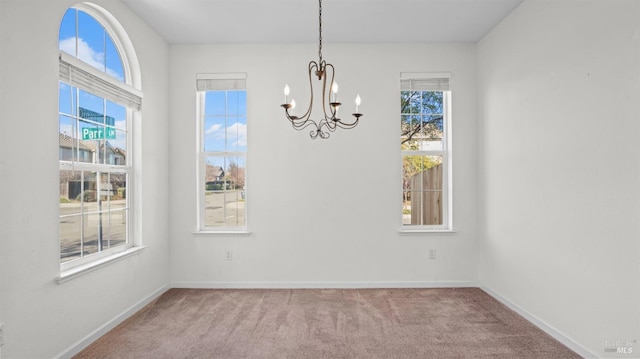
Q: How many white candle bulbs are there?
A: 5